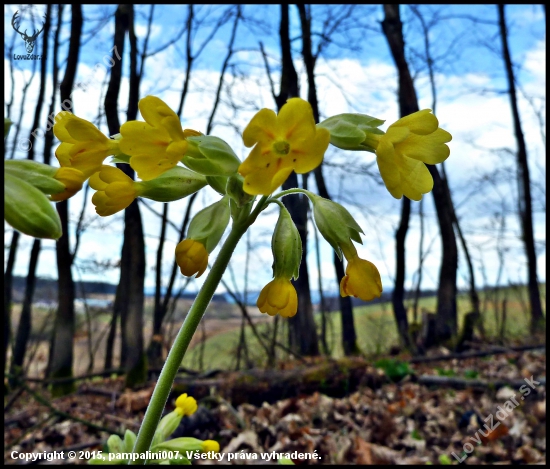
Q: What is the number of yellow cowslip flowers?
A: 11